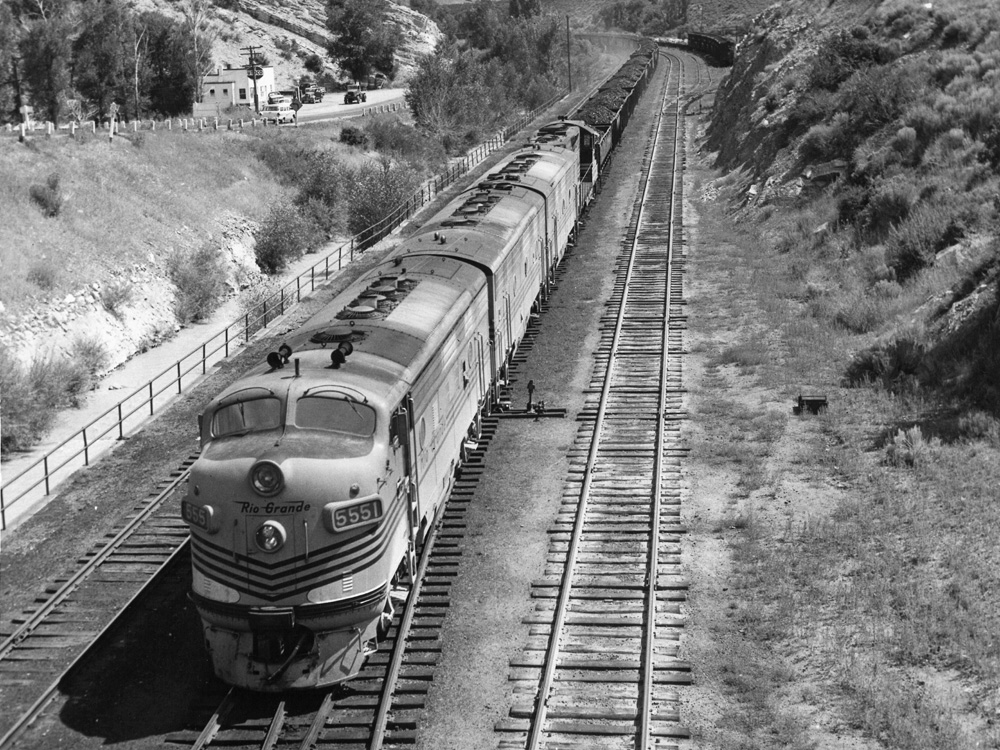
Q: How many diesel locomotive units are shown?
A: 4